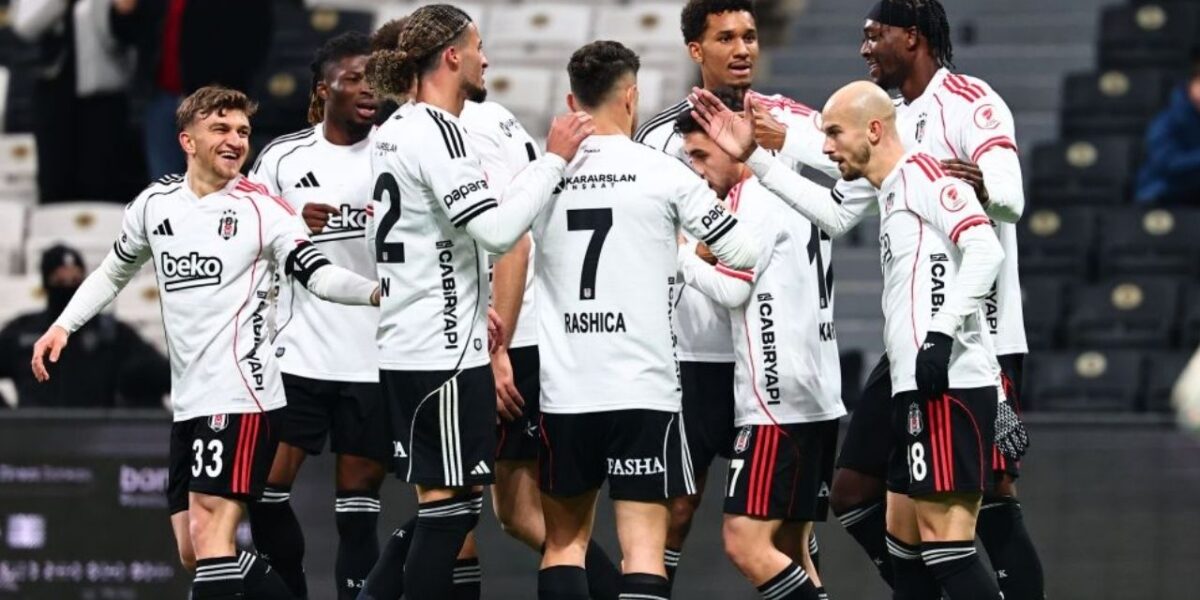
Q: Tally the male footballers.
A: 9